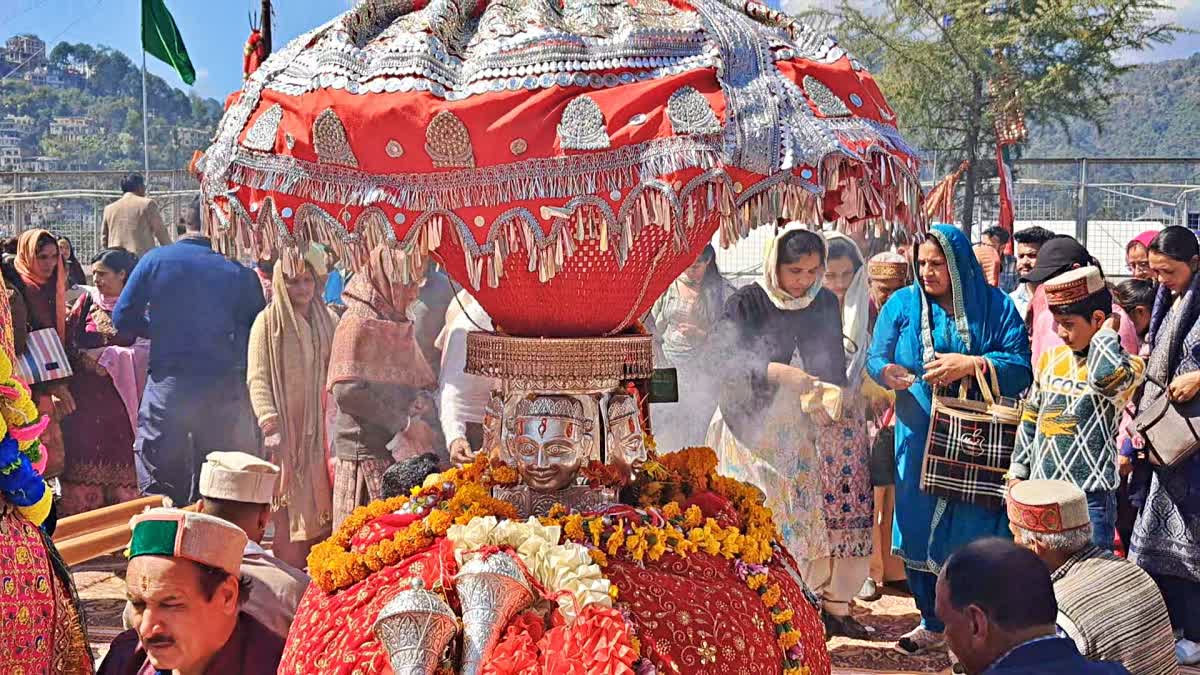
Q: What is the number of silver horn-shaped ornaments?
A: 2